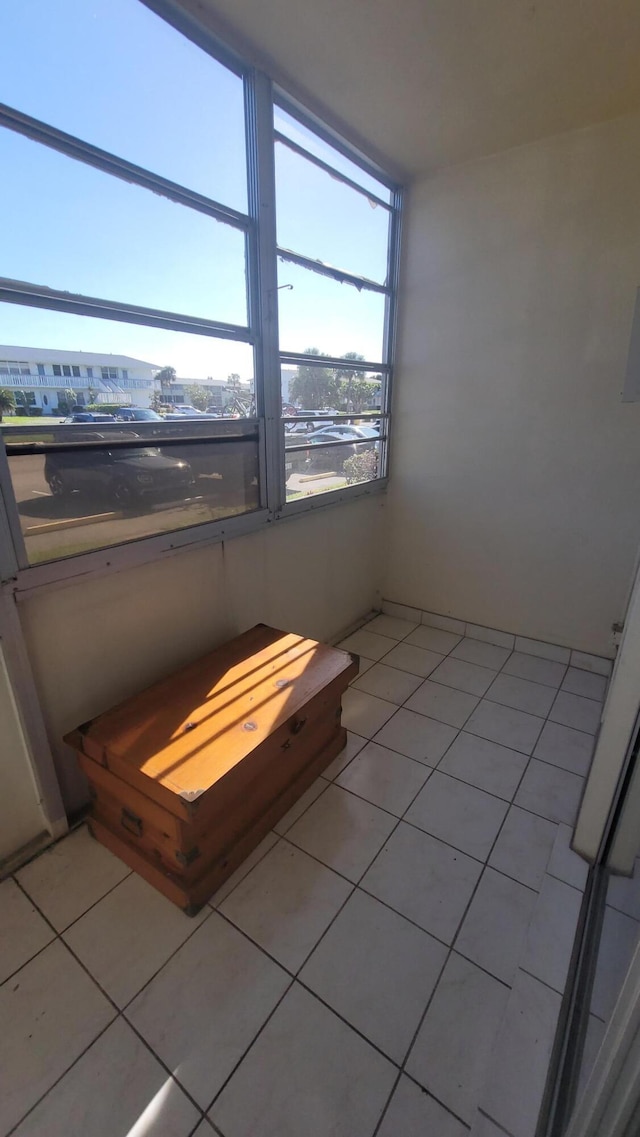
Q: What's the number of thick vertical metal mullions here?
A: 1